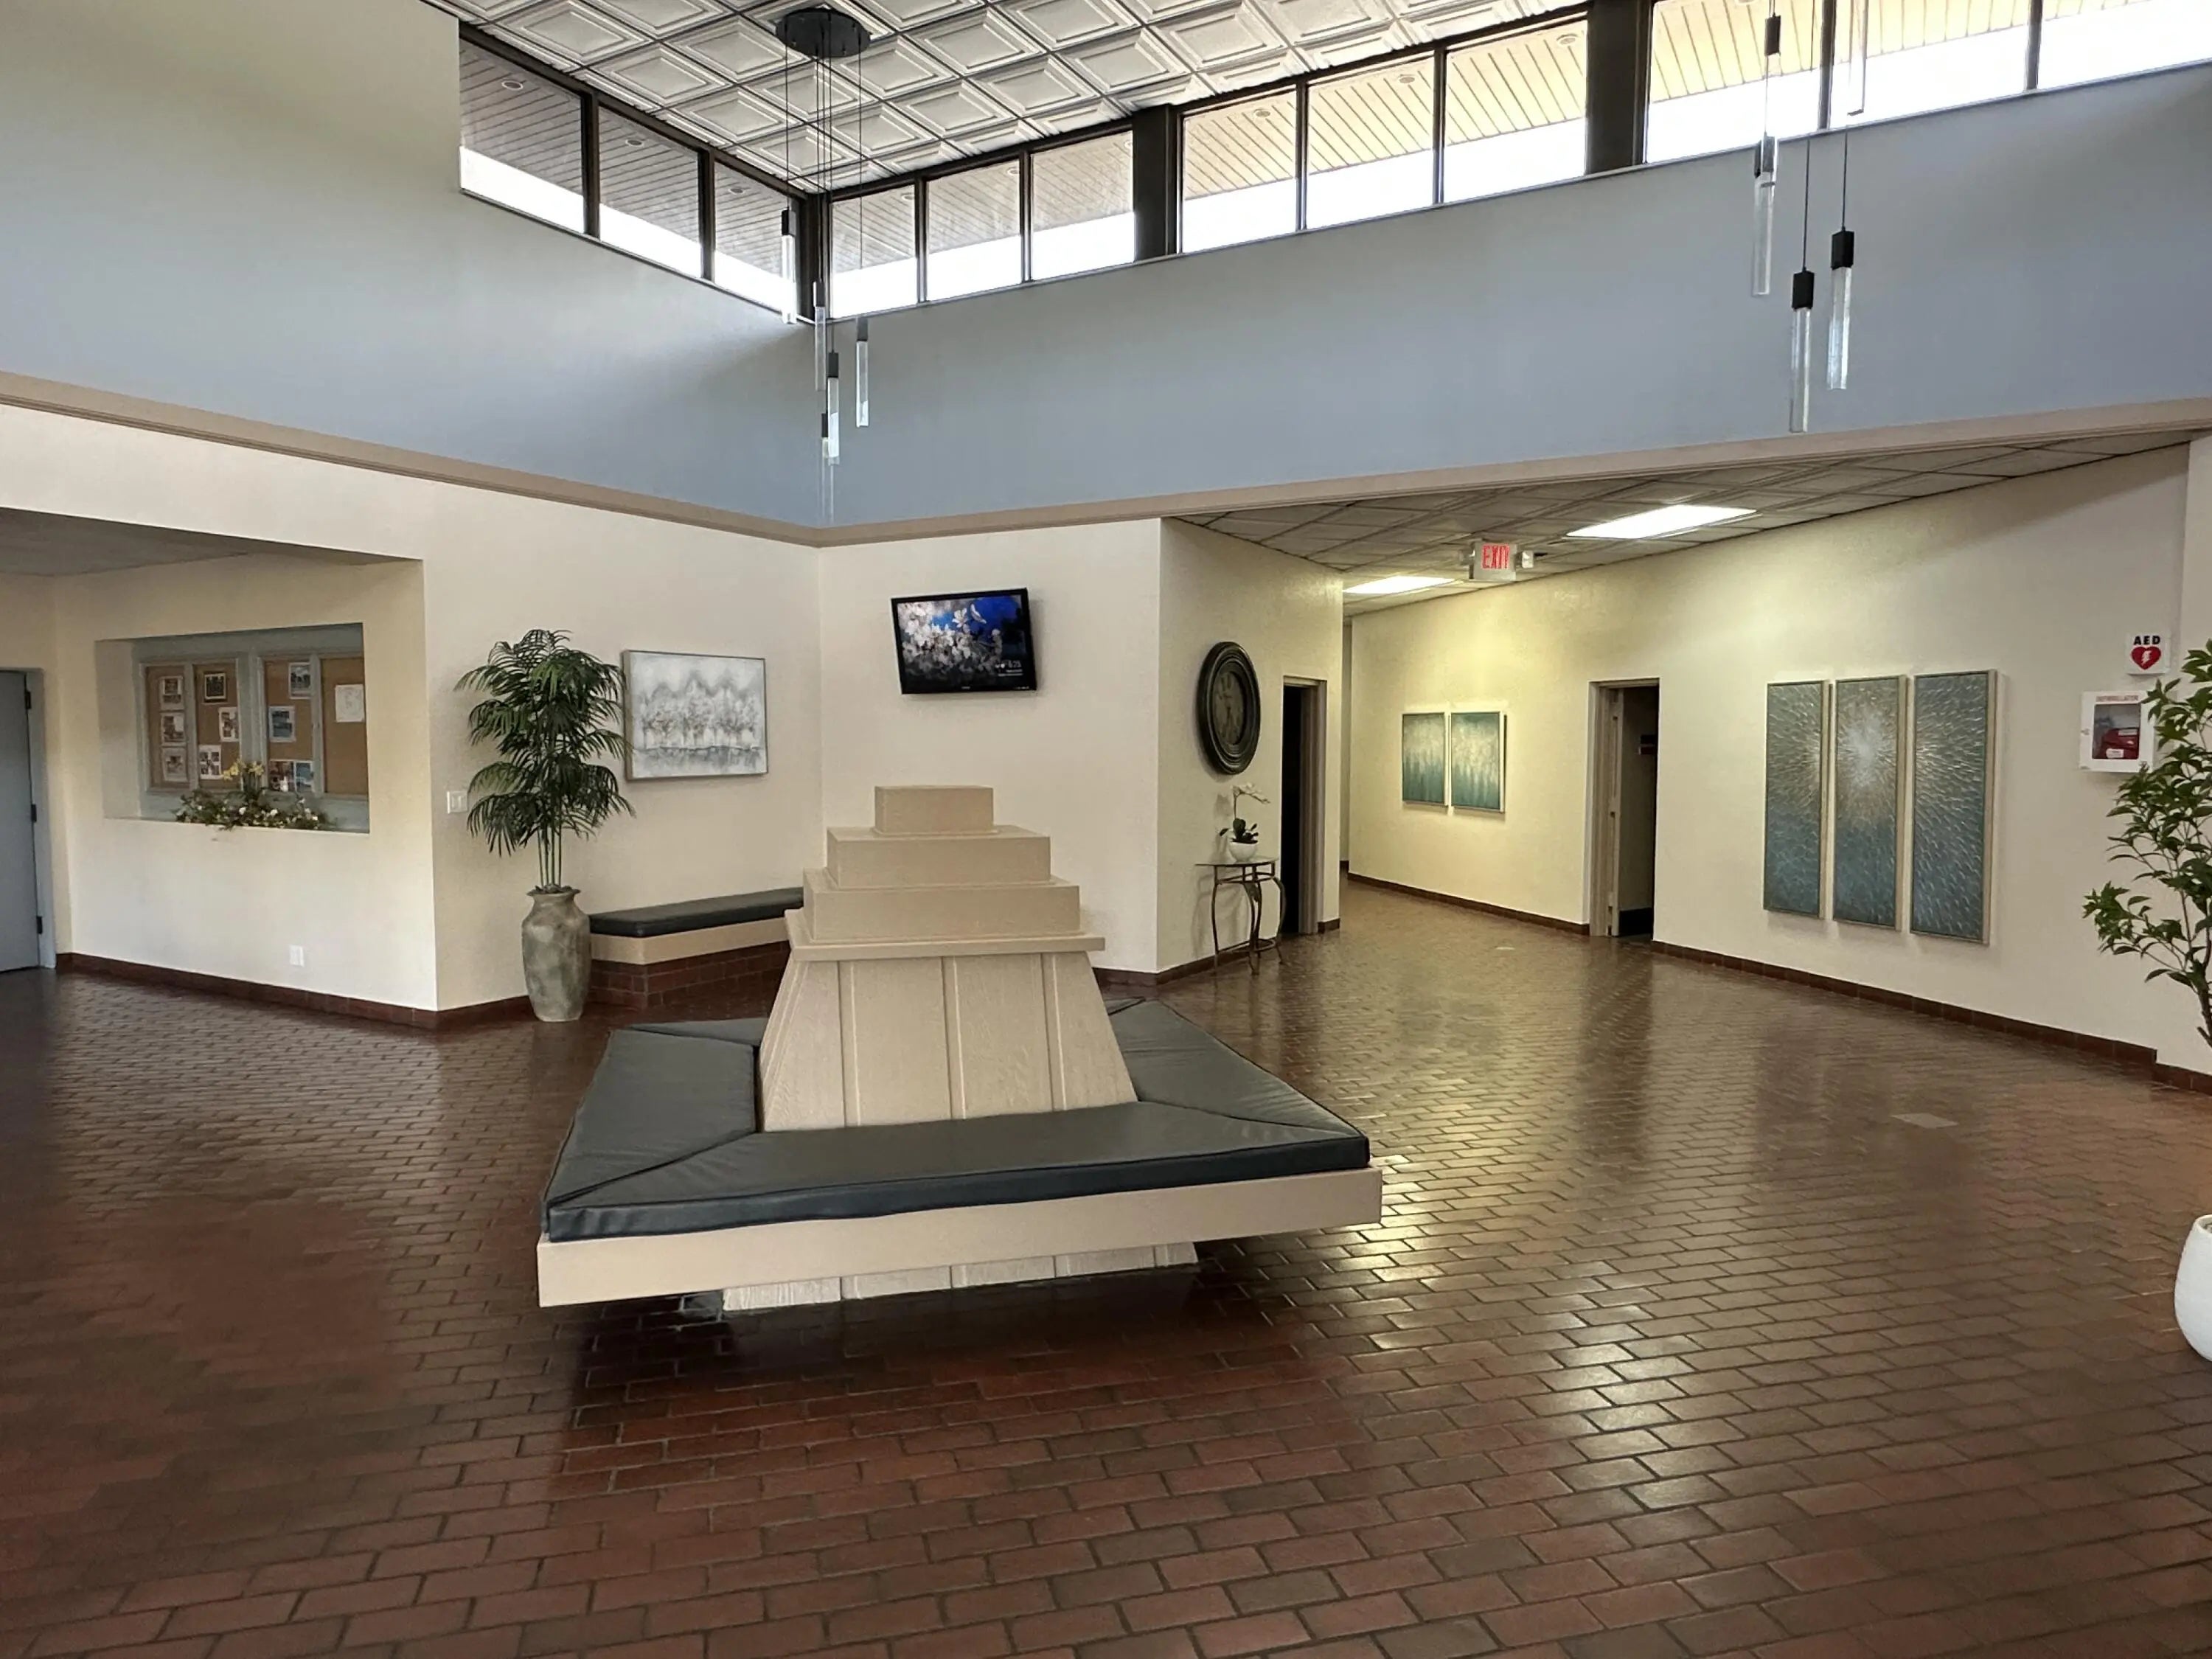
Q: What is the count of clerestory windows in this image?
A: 12